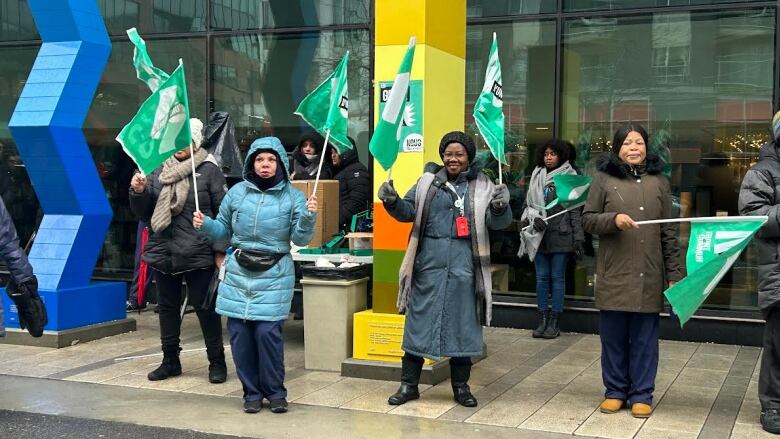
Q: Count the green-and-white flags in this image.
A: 7